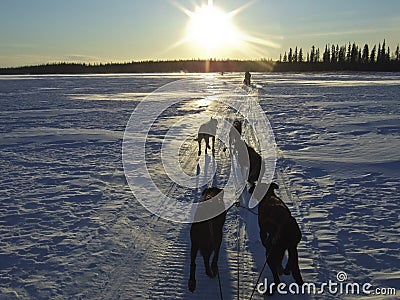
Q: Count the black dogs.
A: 5